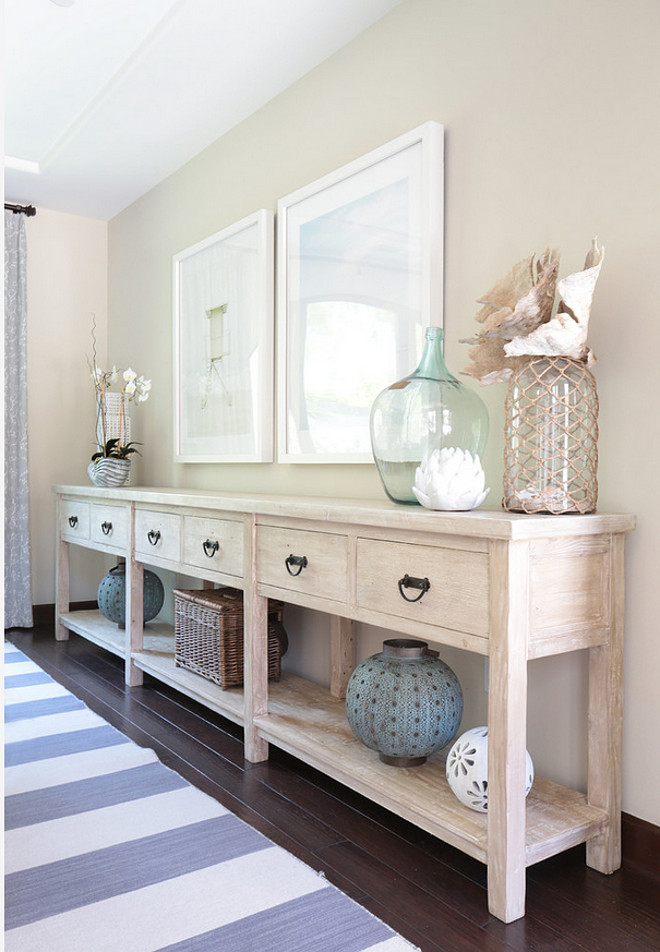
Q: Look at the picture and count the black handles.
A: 6